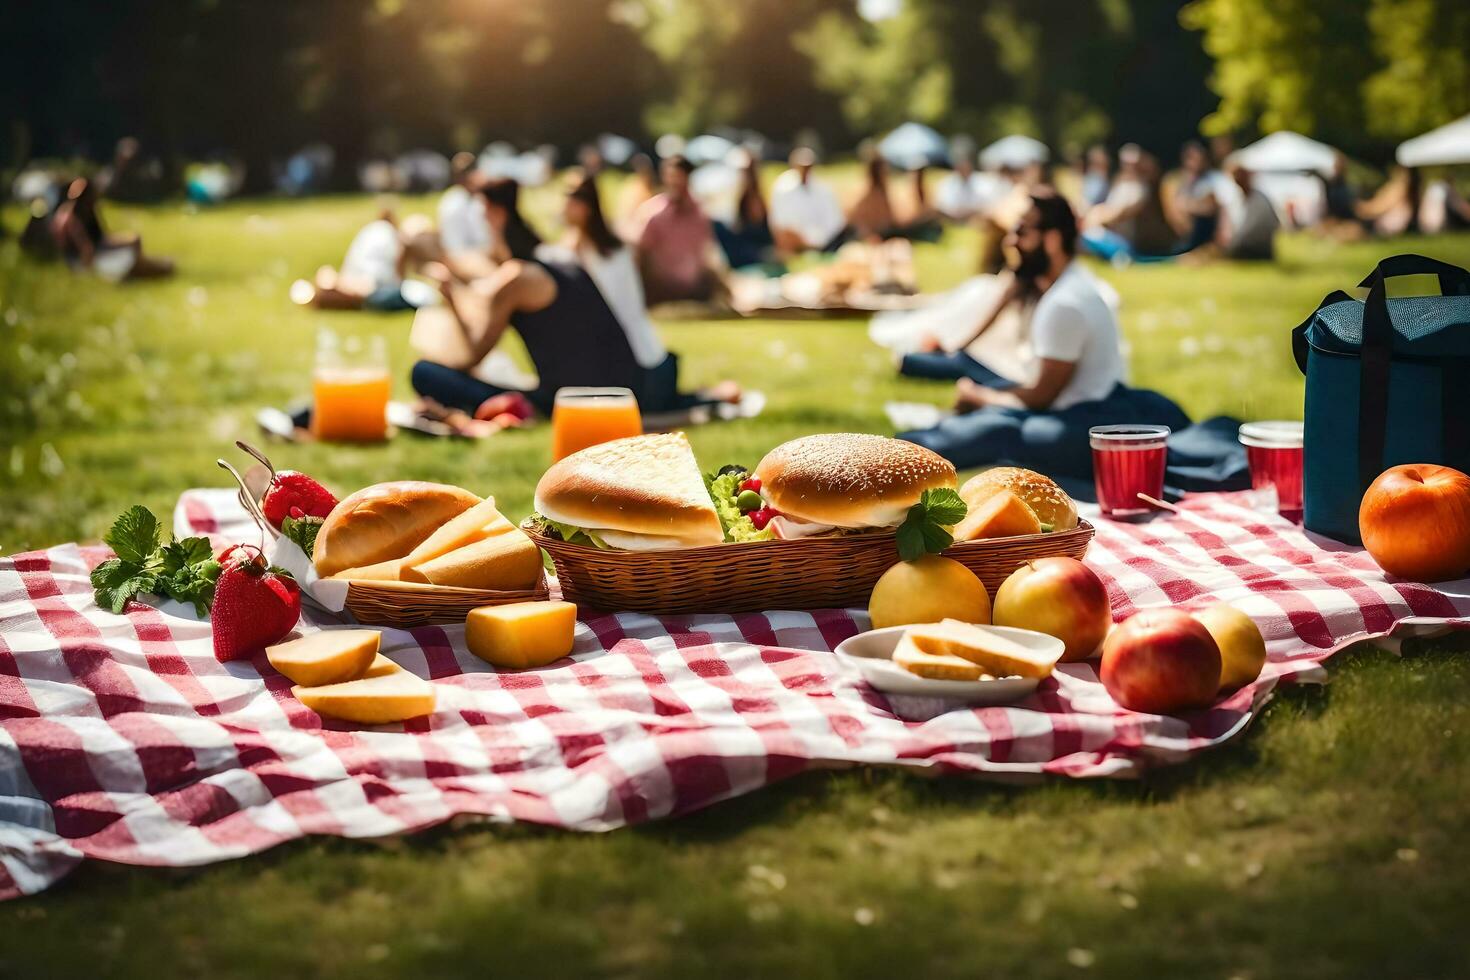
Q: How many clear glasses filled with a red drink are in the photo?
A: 2